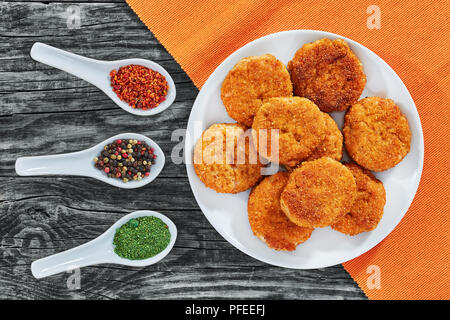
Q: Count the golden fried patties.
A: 9